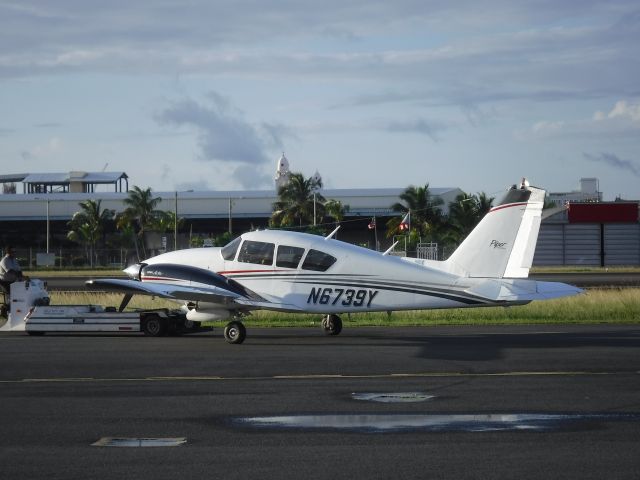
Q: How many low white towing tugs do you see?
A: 1